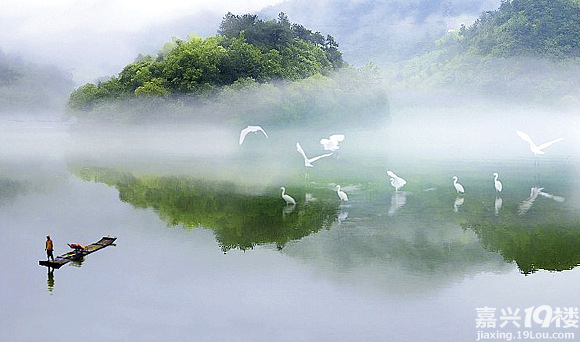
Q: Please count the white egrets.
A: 9